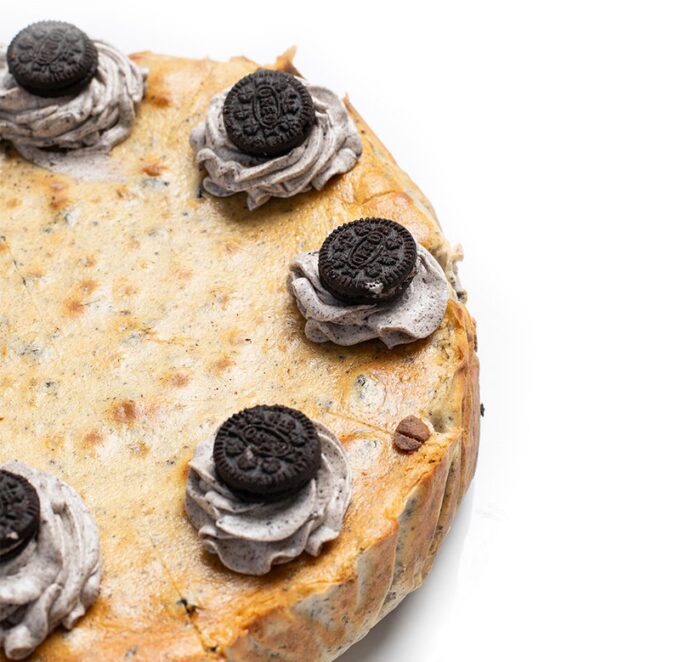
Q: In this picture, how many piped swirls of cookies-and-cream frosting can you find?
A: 5